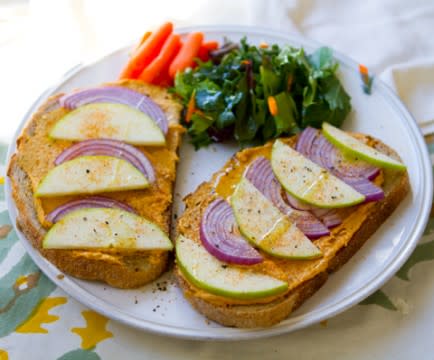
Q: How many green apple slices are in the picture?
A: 7